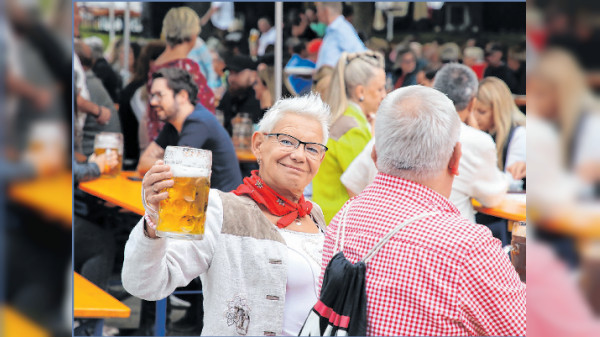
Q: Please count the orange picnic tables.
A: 4